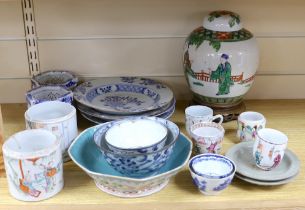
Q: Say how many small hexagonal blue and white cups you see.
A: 2